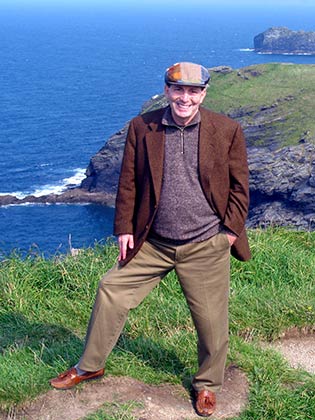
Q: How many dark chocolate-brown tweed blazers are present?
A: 1